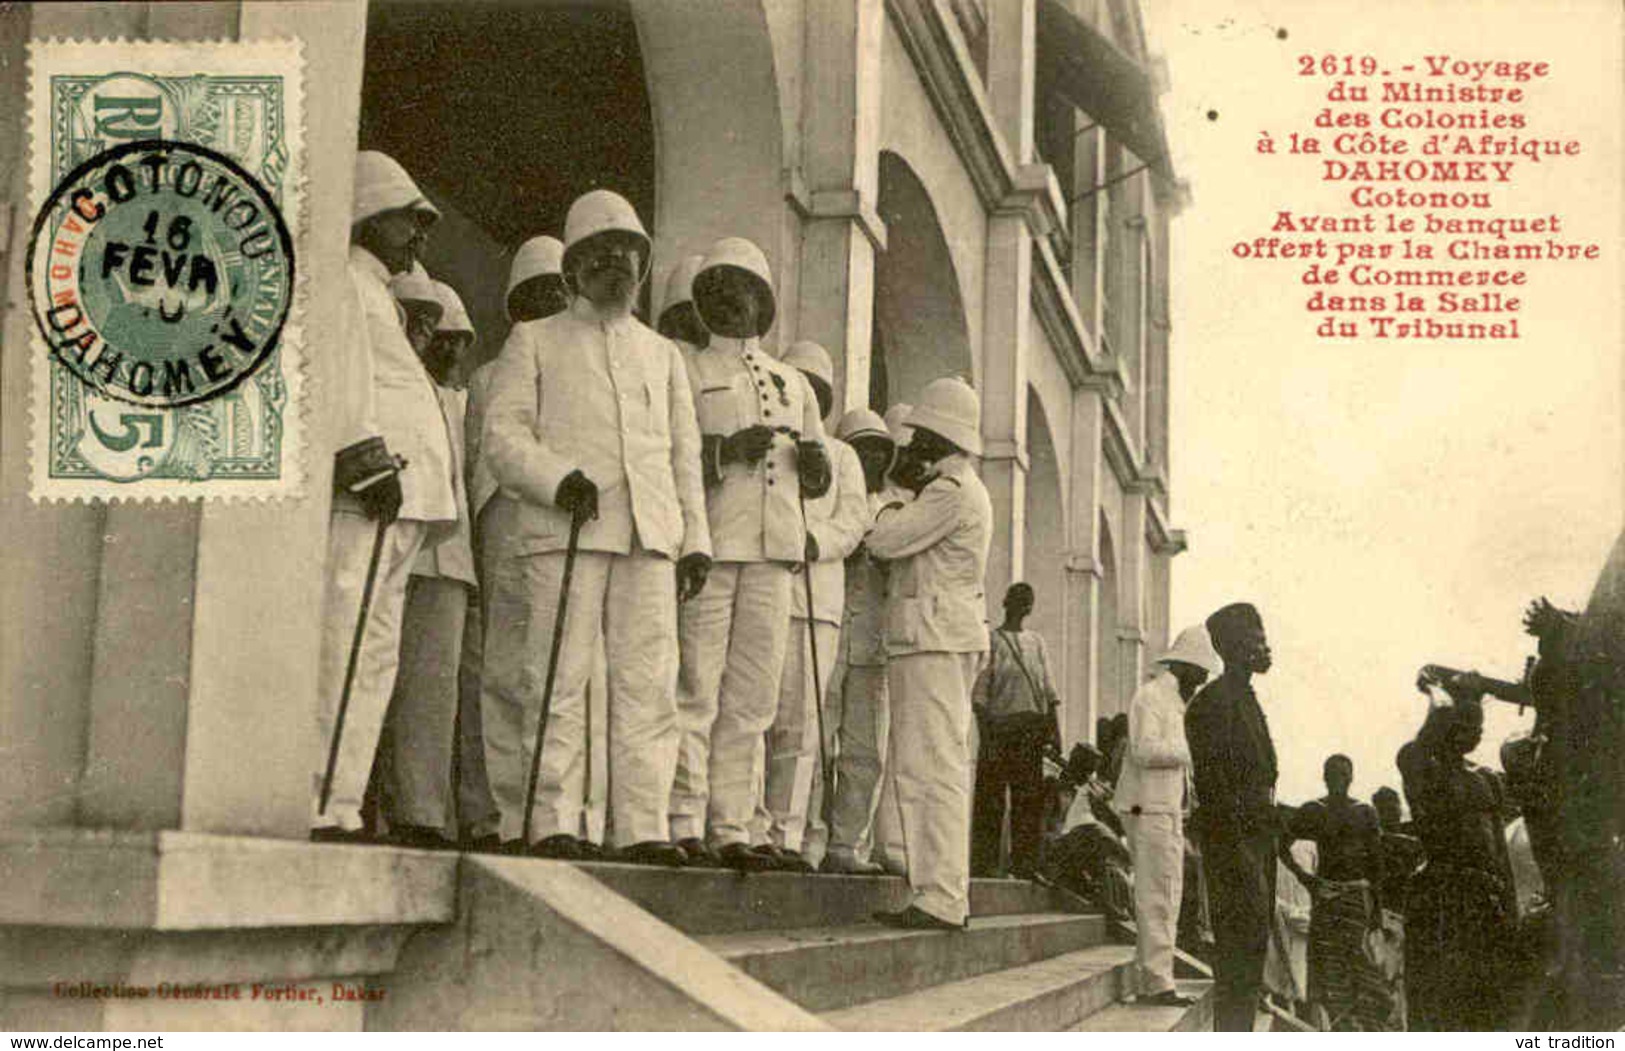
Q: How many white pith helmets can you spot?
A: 12